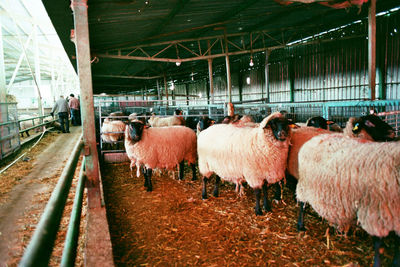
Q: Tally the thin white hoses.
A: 1